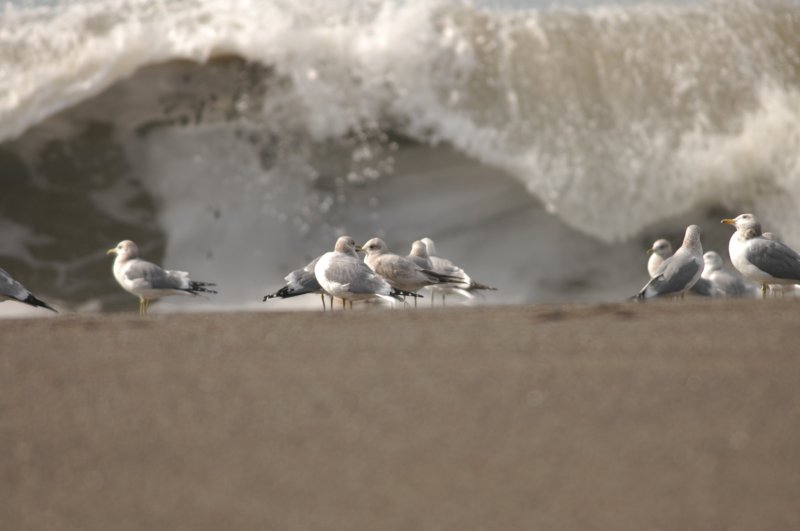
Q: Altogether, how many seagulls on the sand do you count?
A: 12